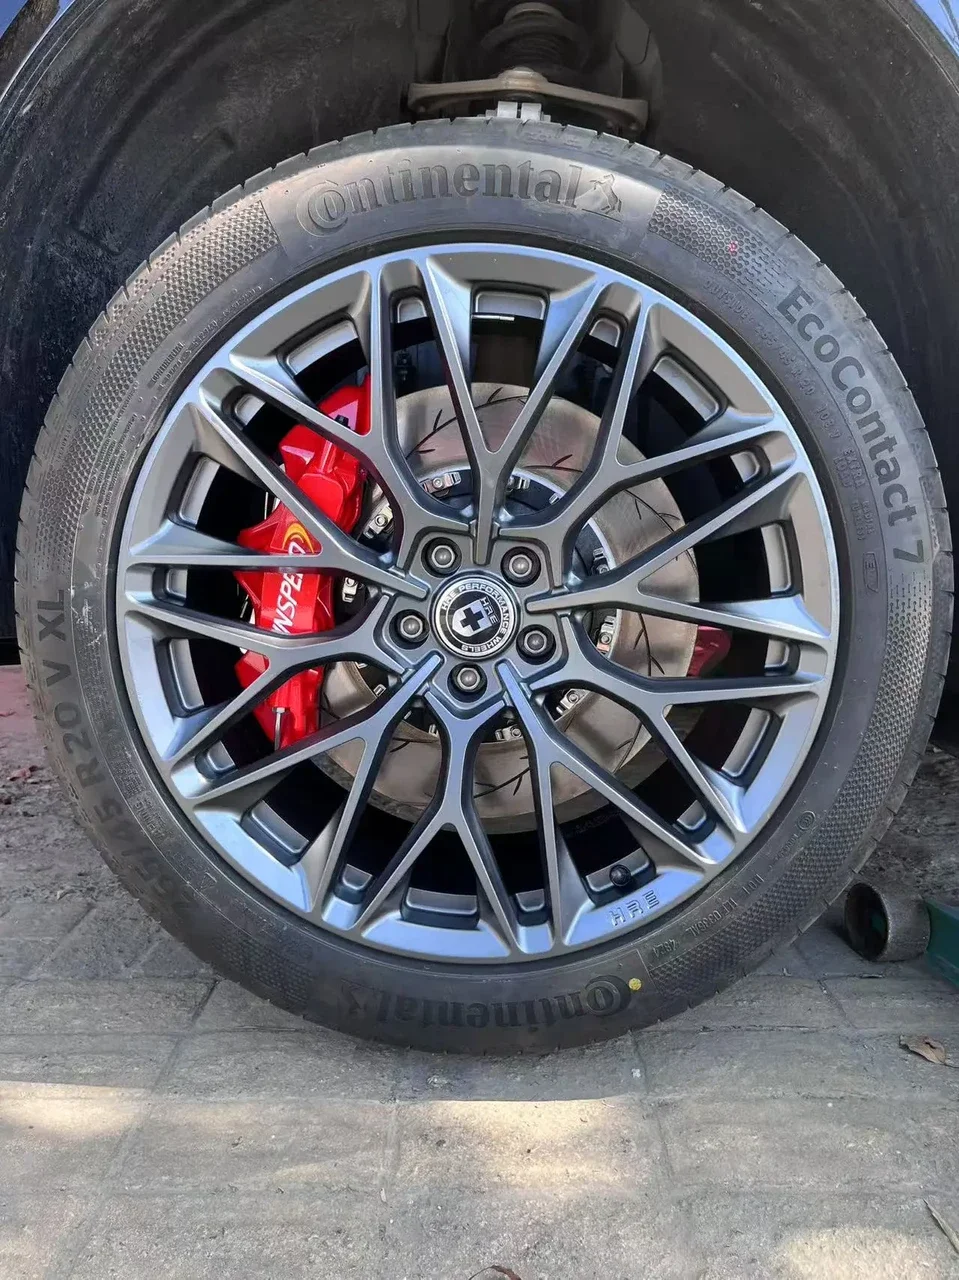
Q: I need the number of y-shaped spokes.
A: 10